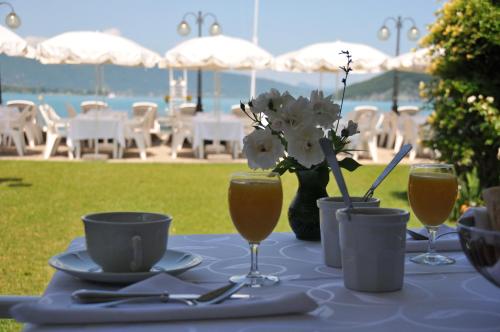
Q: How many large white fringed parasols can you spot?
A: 5